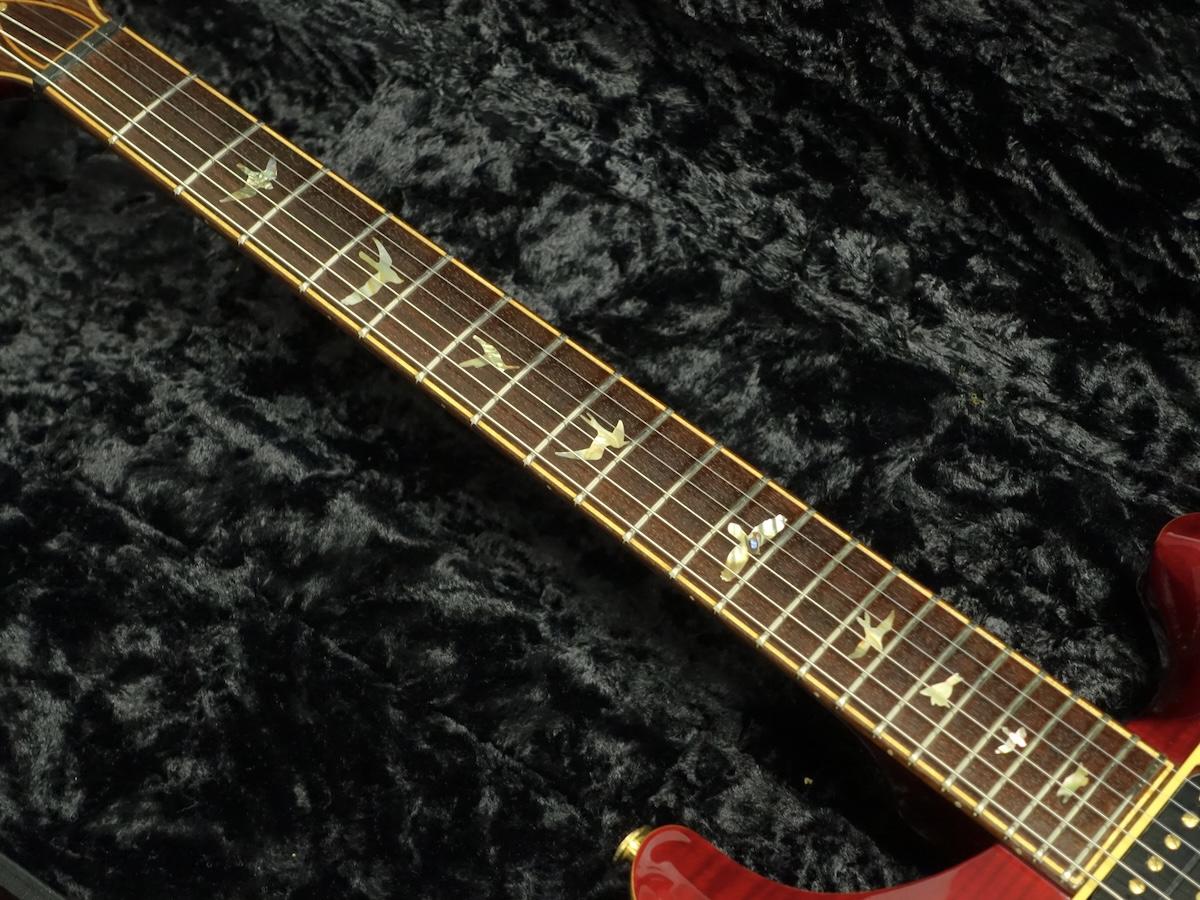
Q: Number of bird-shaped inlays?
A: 9